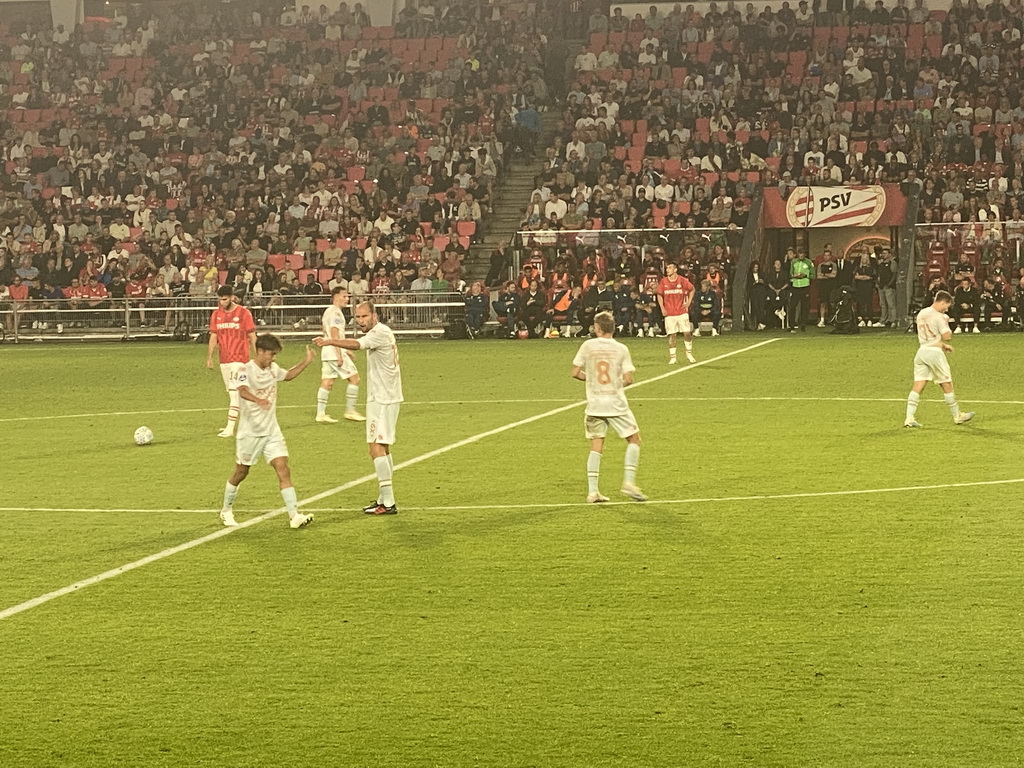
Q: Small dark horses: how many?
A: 0